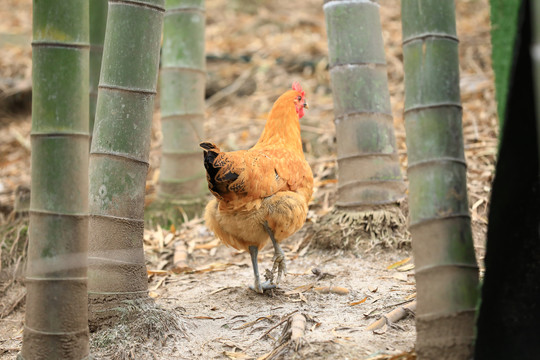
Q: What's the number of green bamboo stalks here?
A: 6